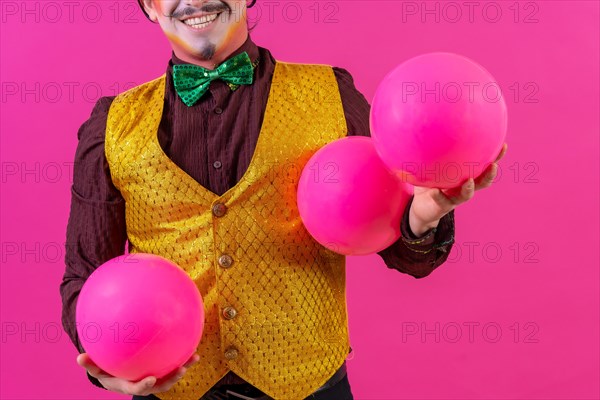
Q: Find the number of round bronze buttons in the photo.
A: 4